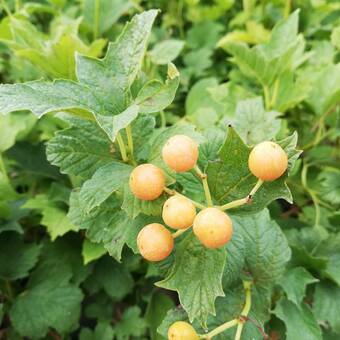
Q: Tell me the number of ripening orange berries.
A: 7